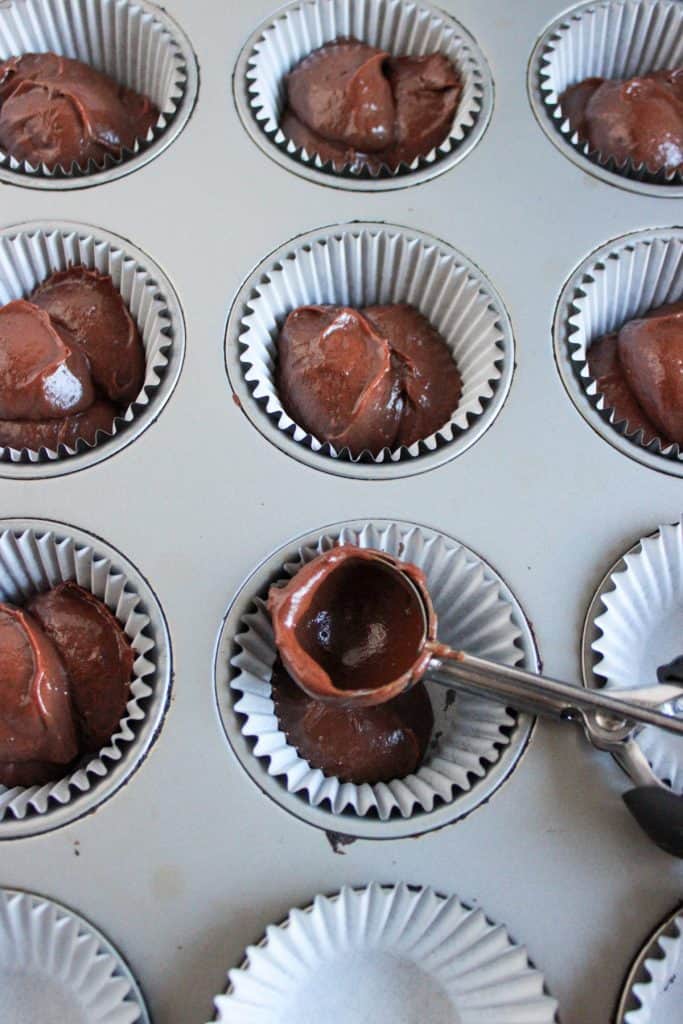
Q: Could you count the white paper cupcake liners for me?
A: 12